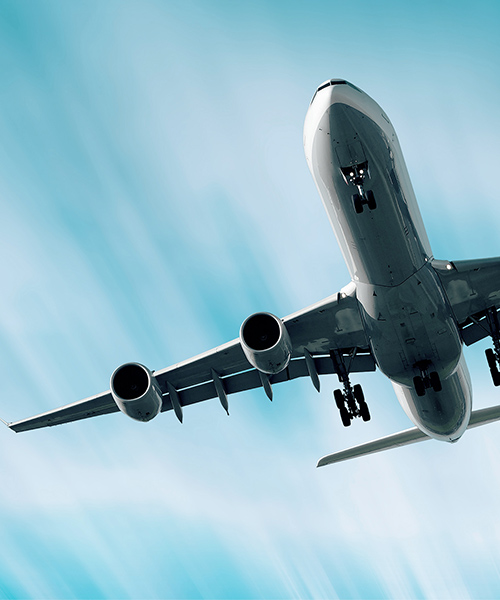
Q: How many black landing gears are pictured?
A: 4